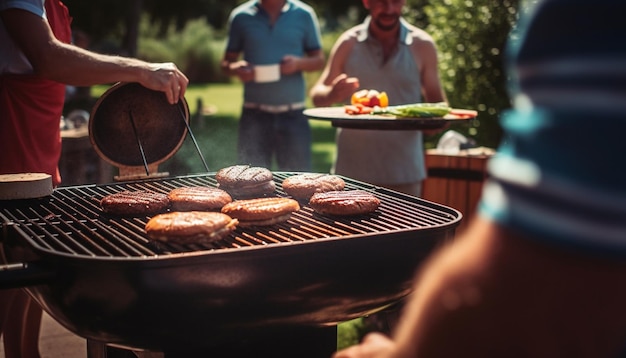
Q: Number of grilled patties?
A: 7